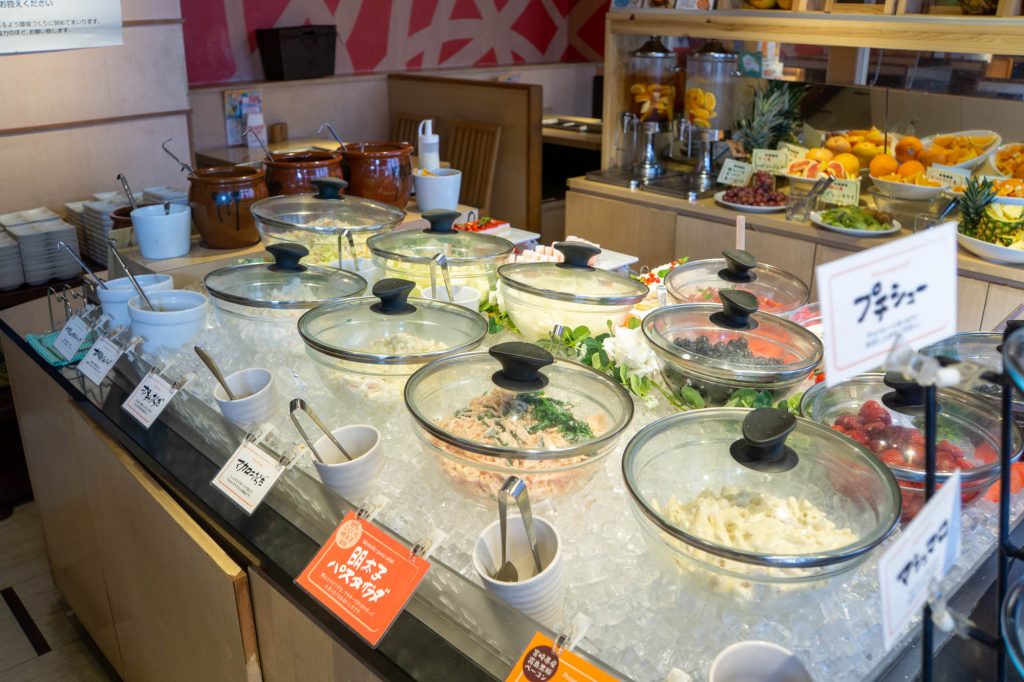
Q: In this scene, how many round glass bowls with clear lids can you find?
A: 11